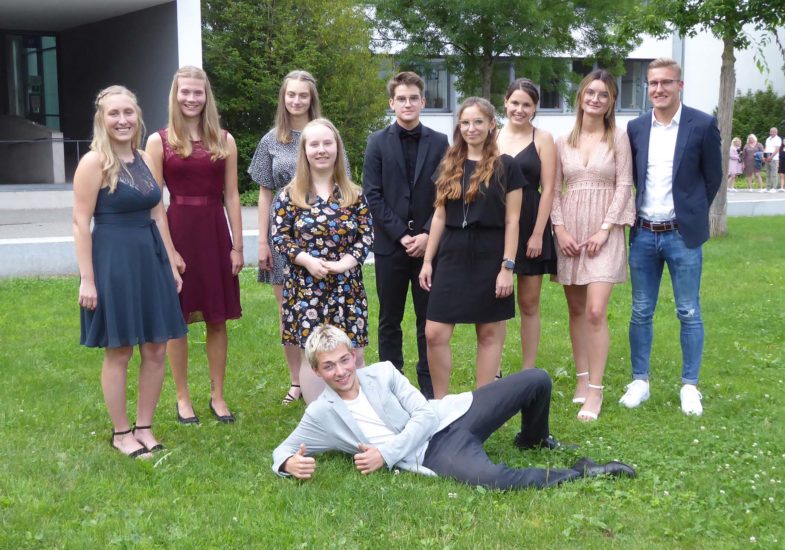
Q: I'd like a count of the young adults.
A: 10